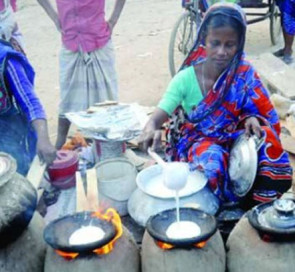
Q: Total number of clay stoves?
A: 4